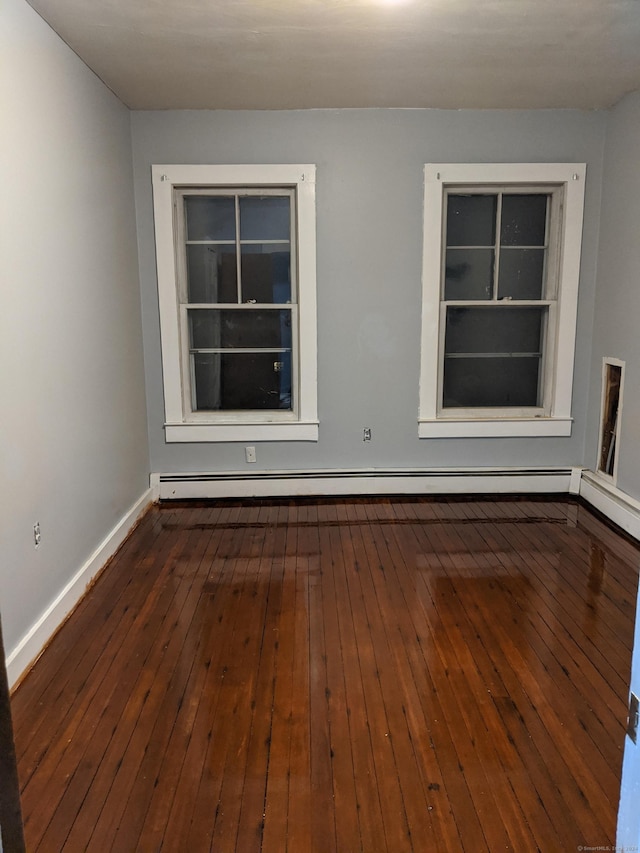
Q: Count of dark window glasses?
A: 12